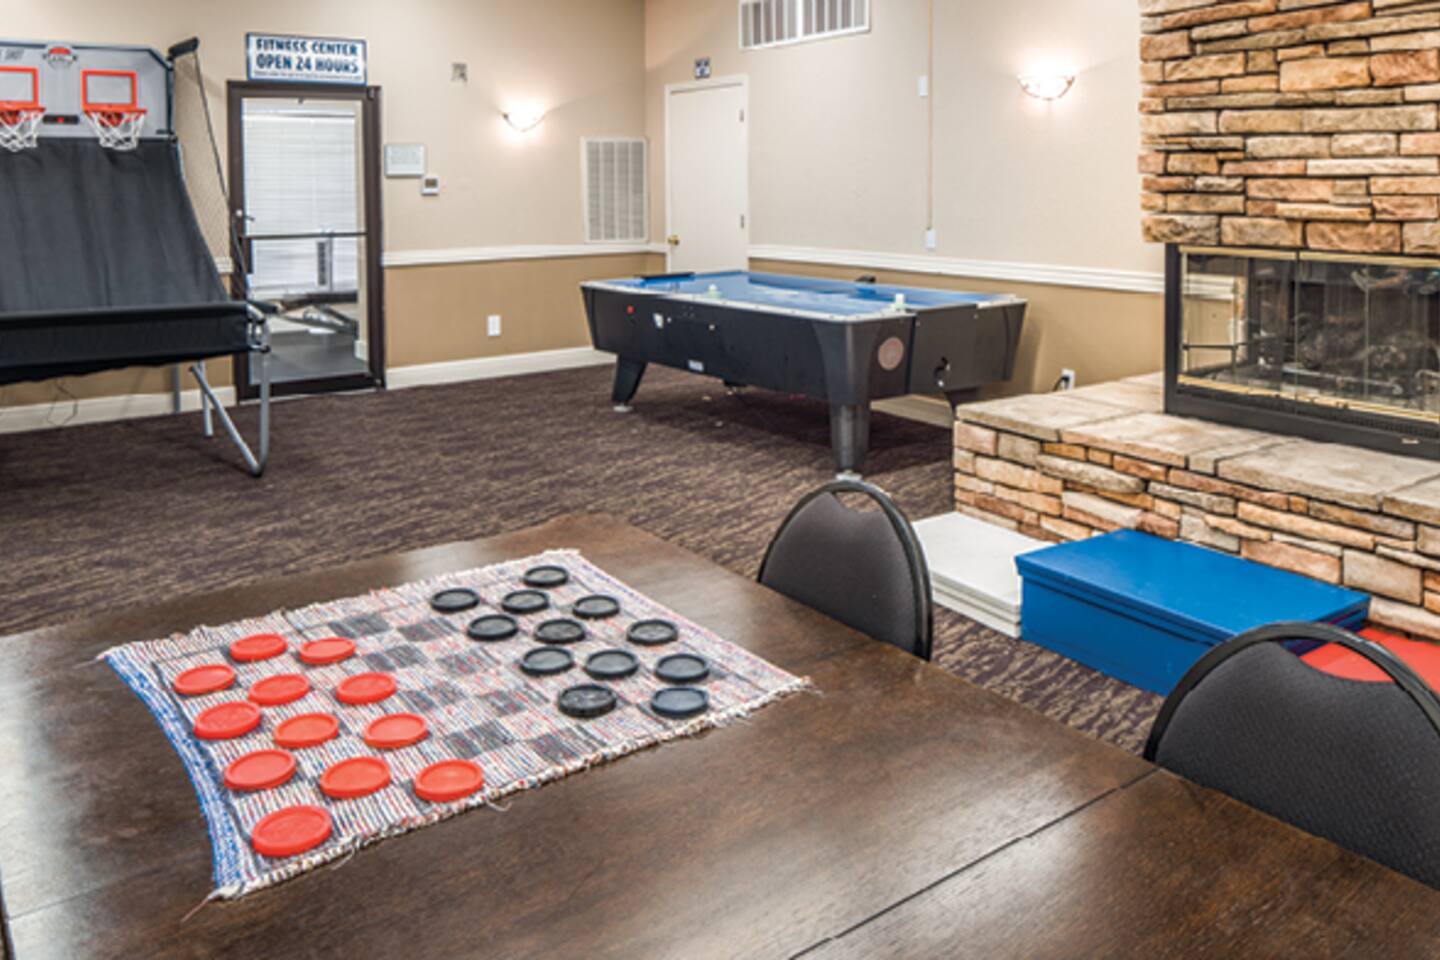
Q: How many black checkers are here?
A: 12